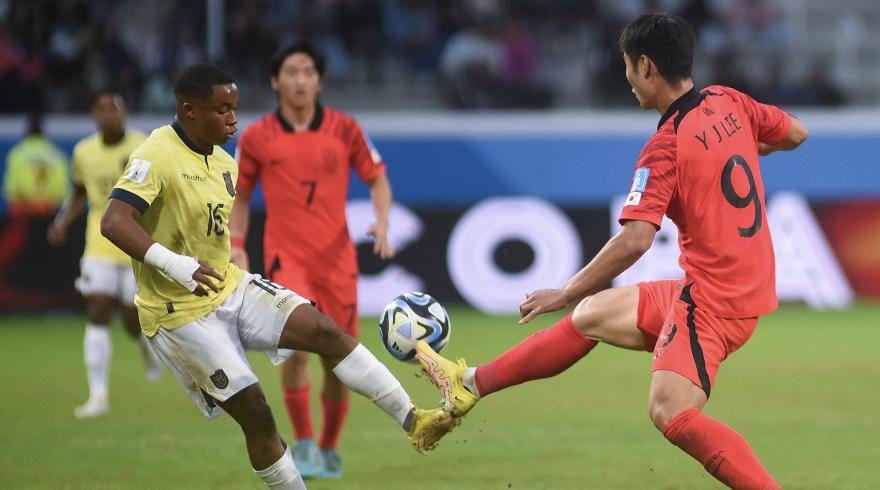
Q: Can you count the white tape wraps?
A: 1